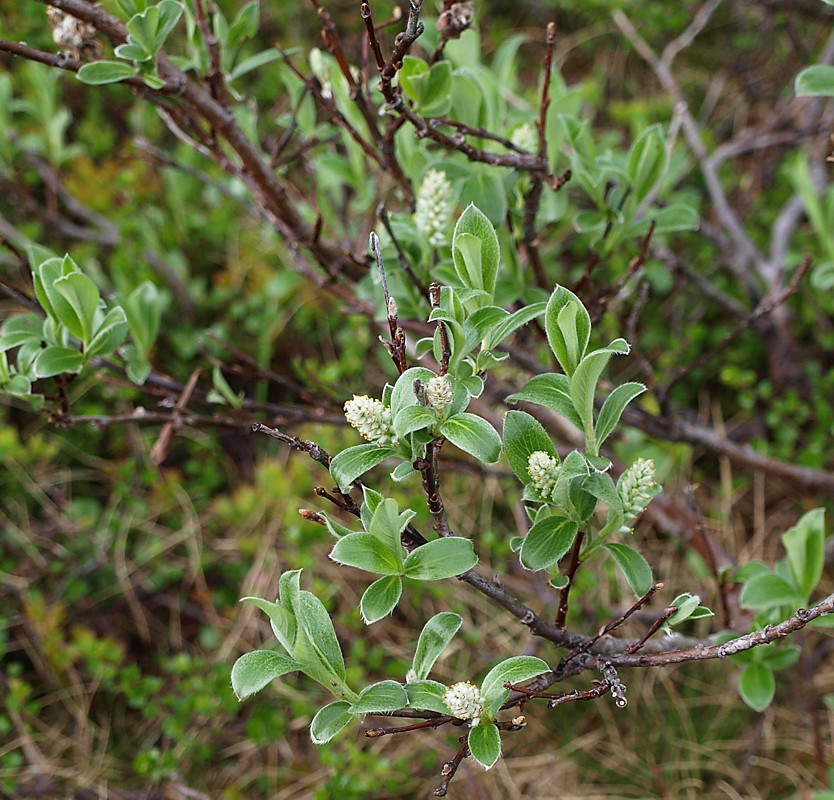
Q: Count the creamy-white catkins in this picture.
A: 7